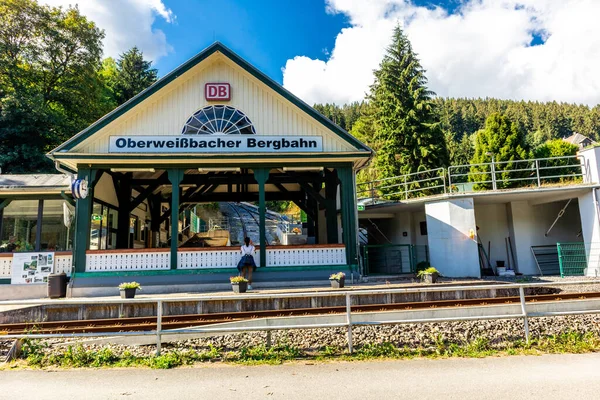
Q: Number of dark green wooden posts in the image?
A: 4